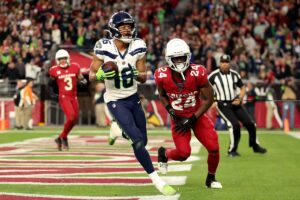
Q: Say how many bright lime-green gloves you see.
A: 2